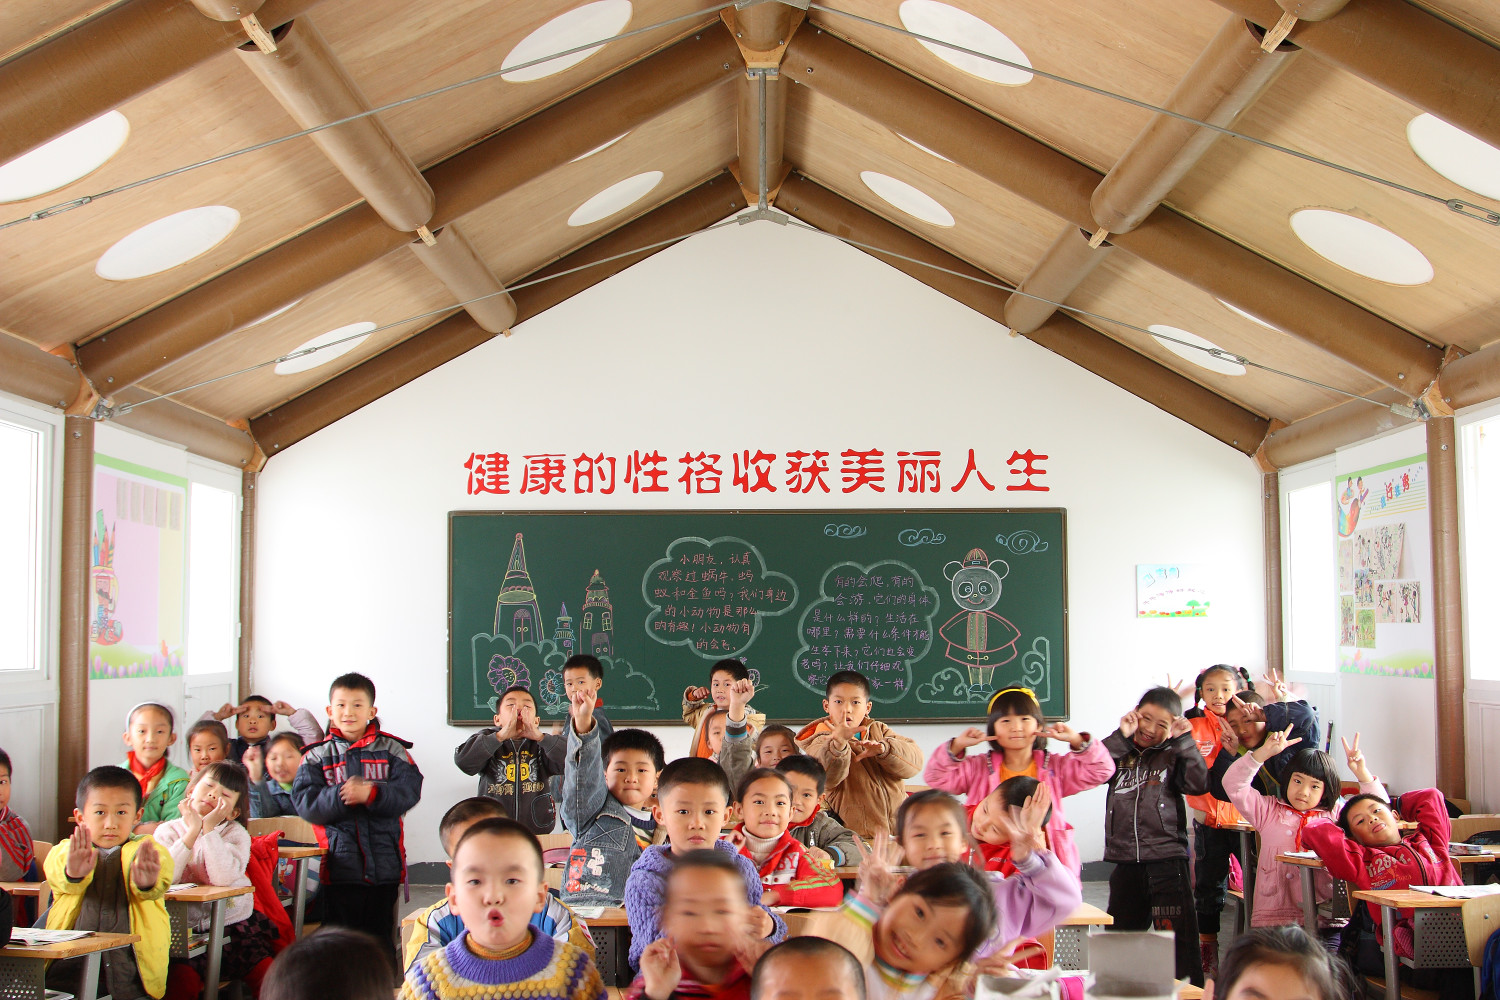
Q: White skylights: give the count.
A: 14